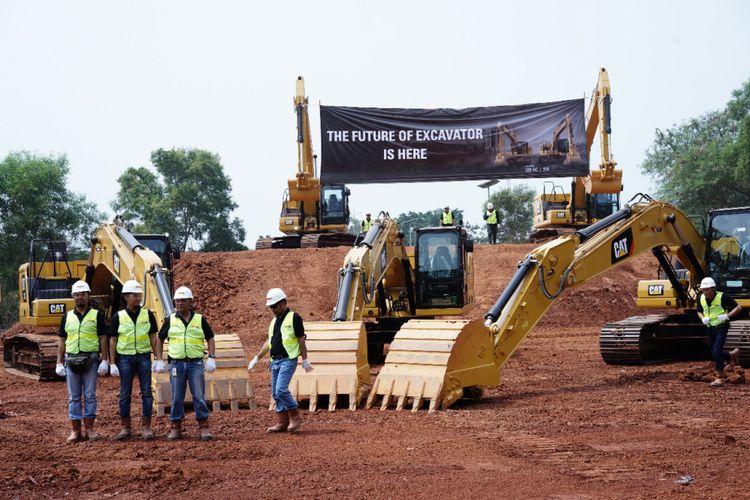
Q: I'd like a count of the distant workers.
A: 3